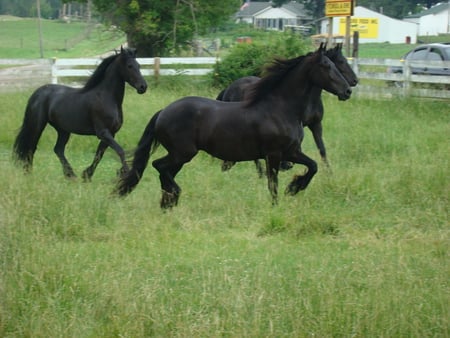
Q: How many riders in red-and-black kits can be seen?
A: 0